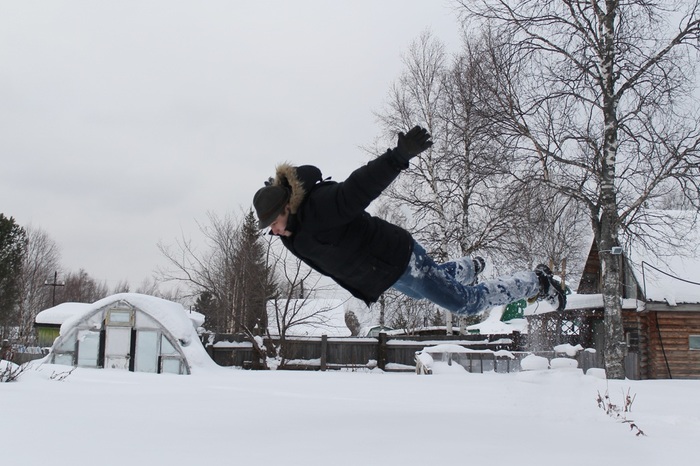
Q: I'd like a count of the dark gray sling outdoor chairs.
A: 0